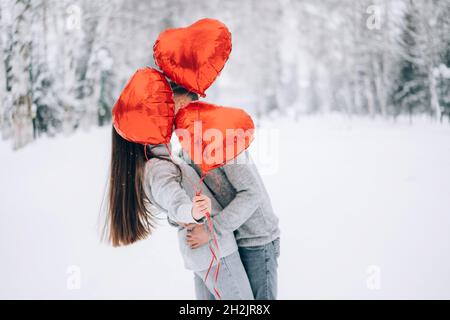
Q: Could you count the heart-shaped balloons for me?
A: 3